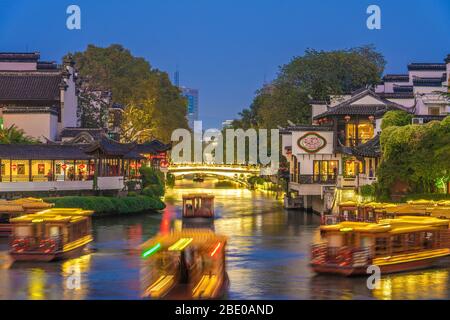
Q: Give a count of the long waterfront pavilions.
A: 1